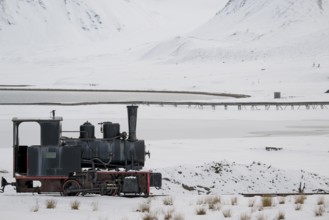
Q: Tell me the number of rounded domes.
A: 2